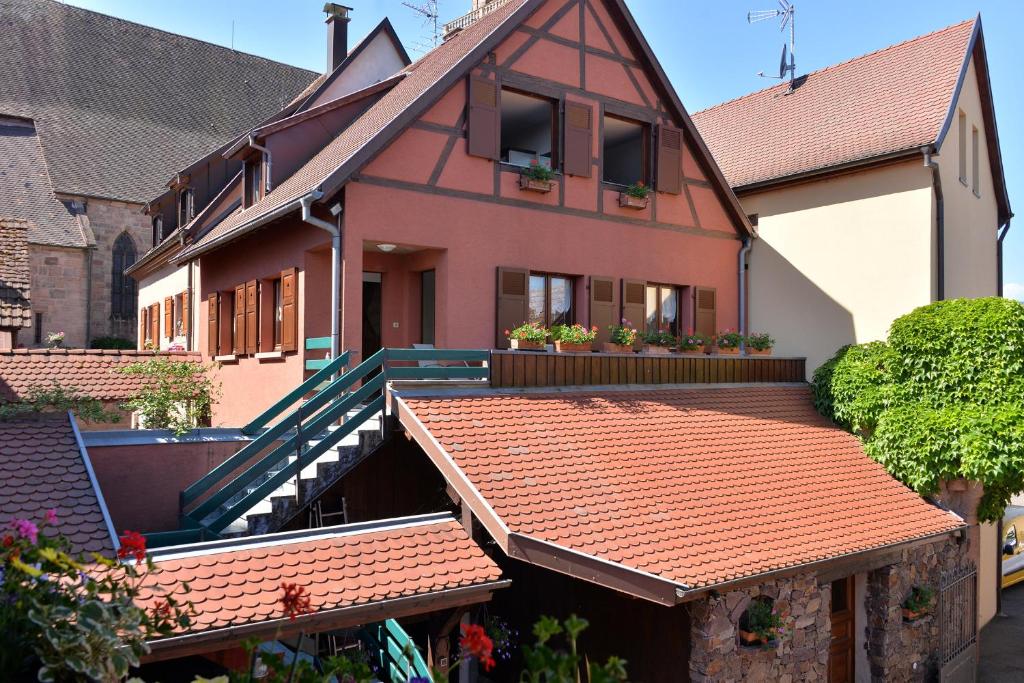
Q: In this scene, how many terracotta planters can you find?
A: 11